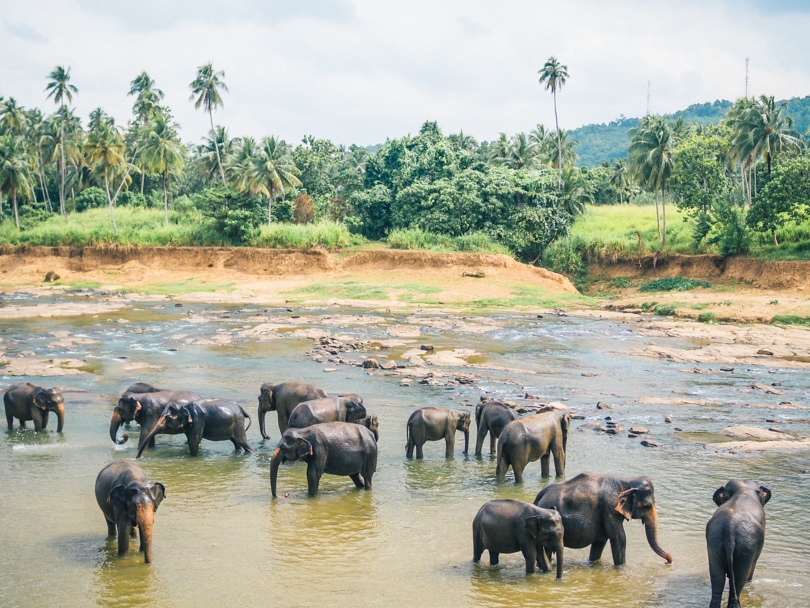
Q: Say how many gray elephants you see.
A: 15